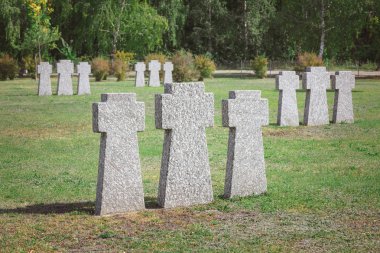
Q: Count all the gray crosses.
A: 12